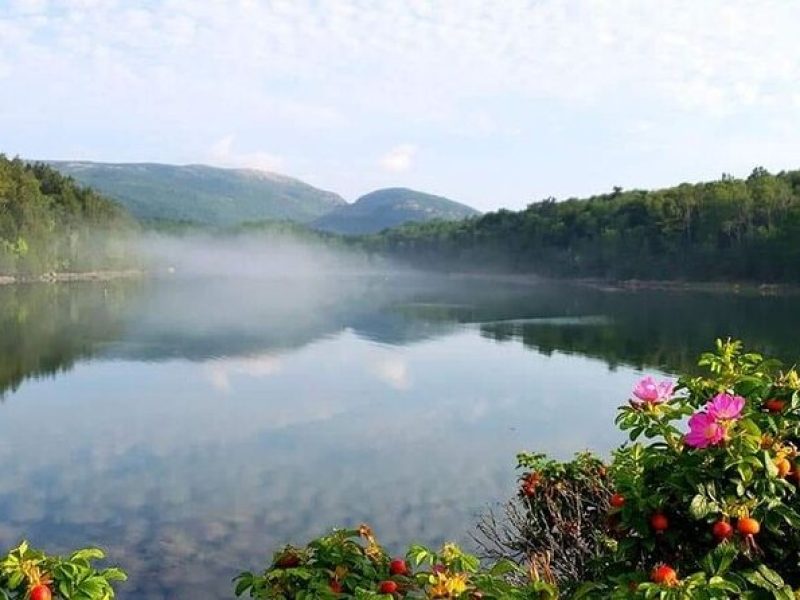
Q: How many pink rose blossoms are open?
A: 3